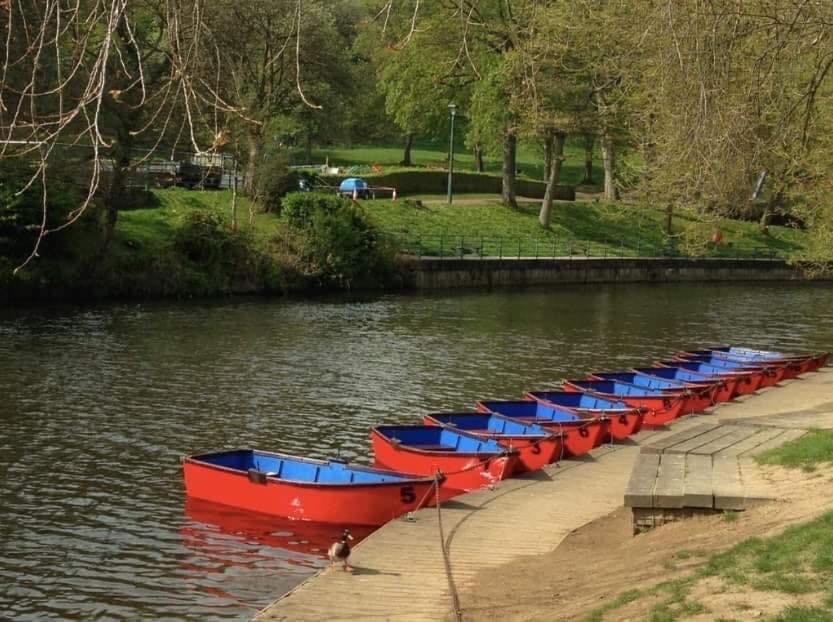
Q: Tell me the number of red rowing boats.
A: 12